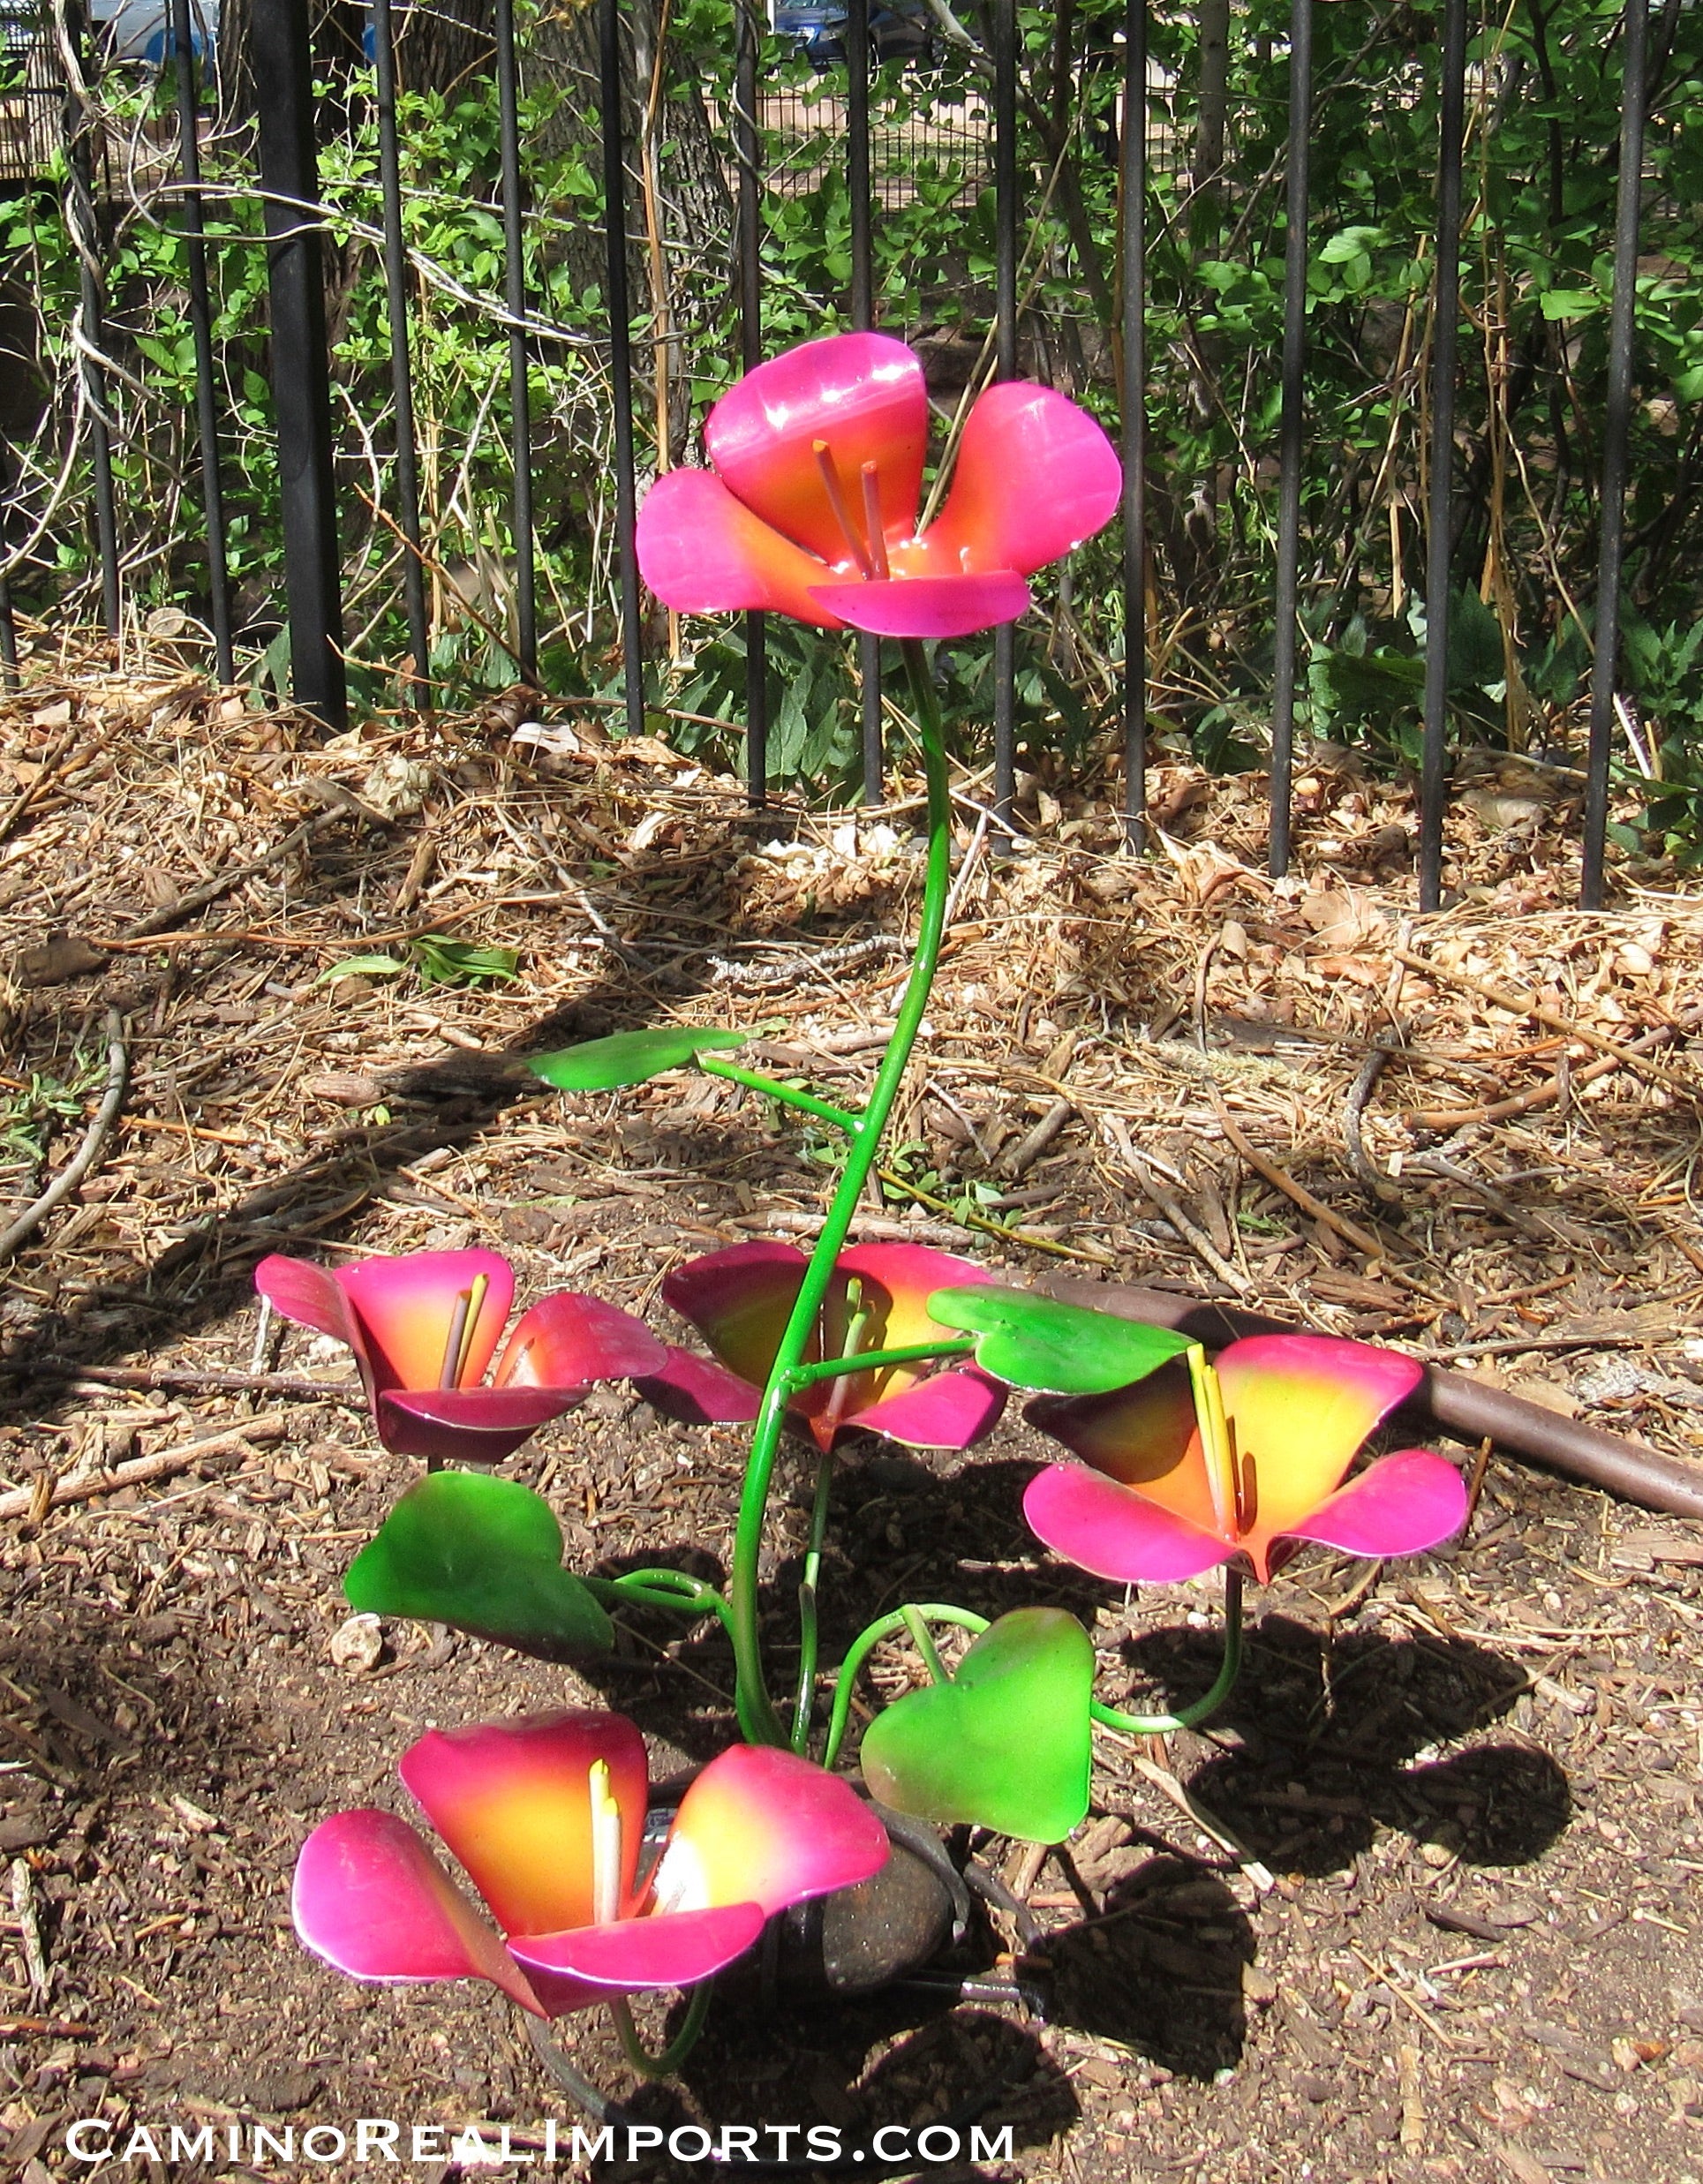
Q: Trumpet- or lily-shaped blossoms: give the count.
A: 5